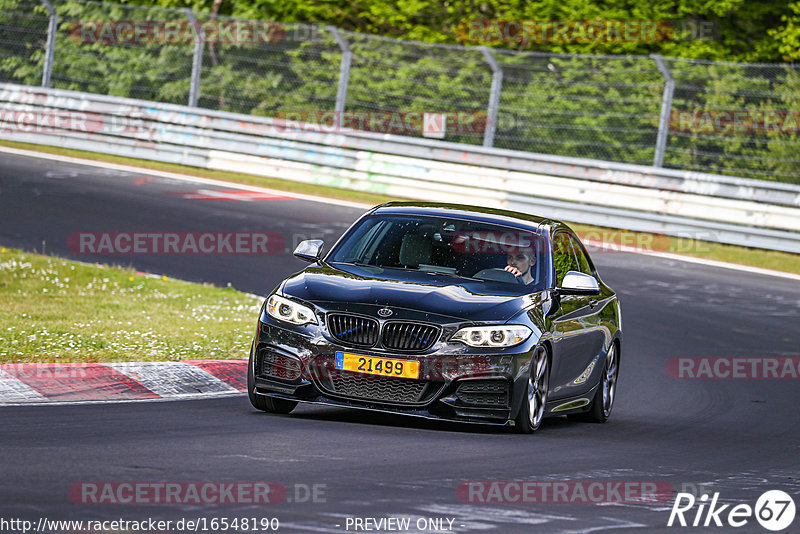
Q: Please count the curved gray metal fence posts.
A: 5